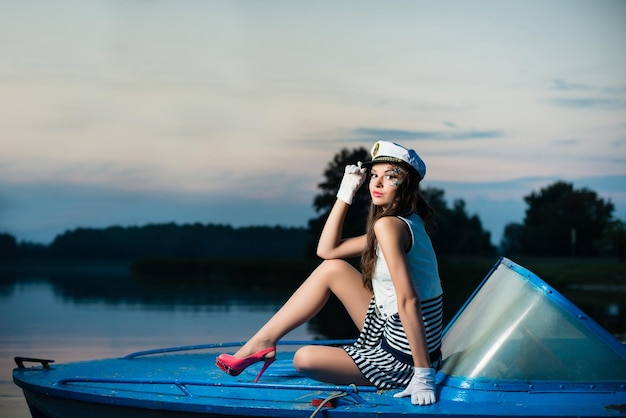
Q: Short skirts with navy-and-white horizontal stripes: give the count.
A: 1